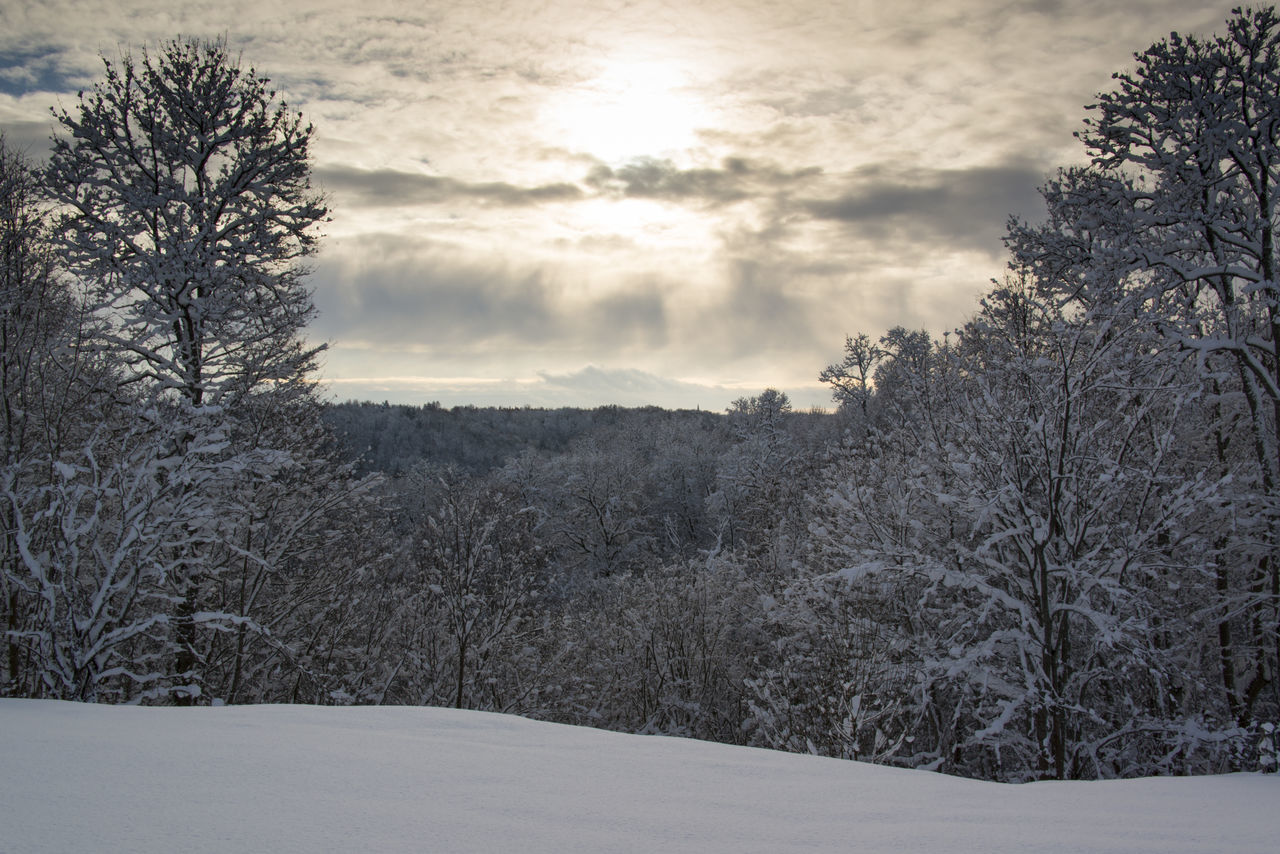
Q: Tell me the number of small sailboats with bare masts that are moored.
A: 0